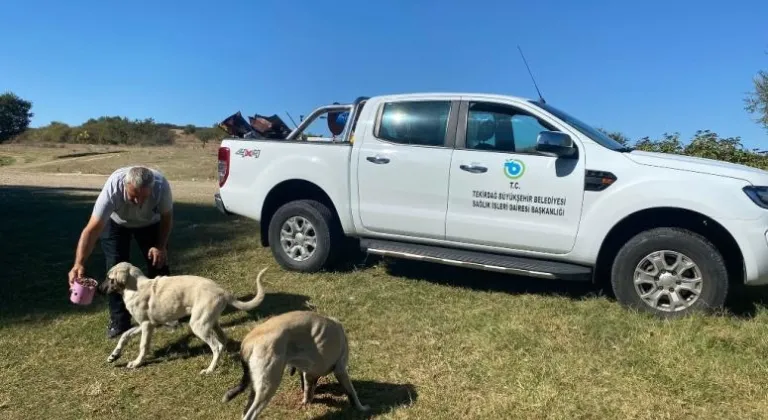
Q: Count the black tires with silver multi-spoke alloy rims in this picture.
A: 2